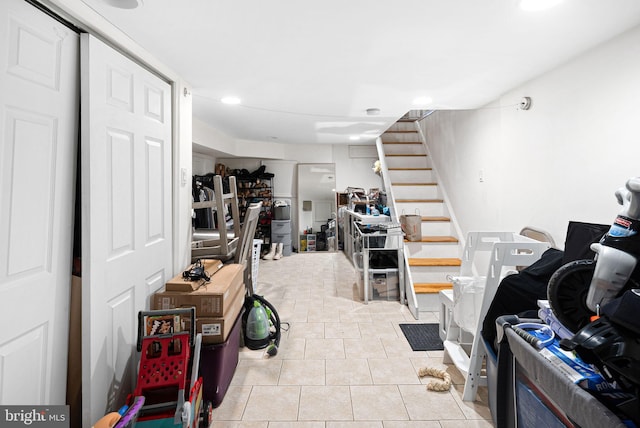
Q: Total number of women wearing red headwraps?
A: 0